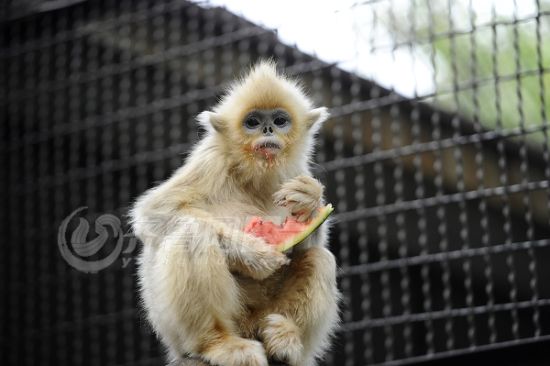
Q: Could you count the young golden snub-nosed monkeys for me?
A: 1